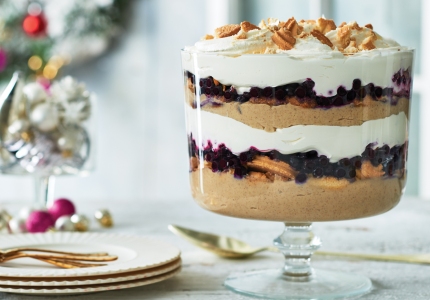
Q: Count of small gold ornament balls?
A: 2